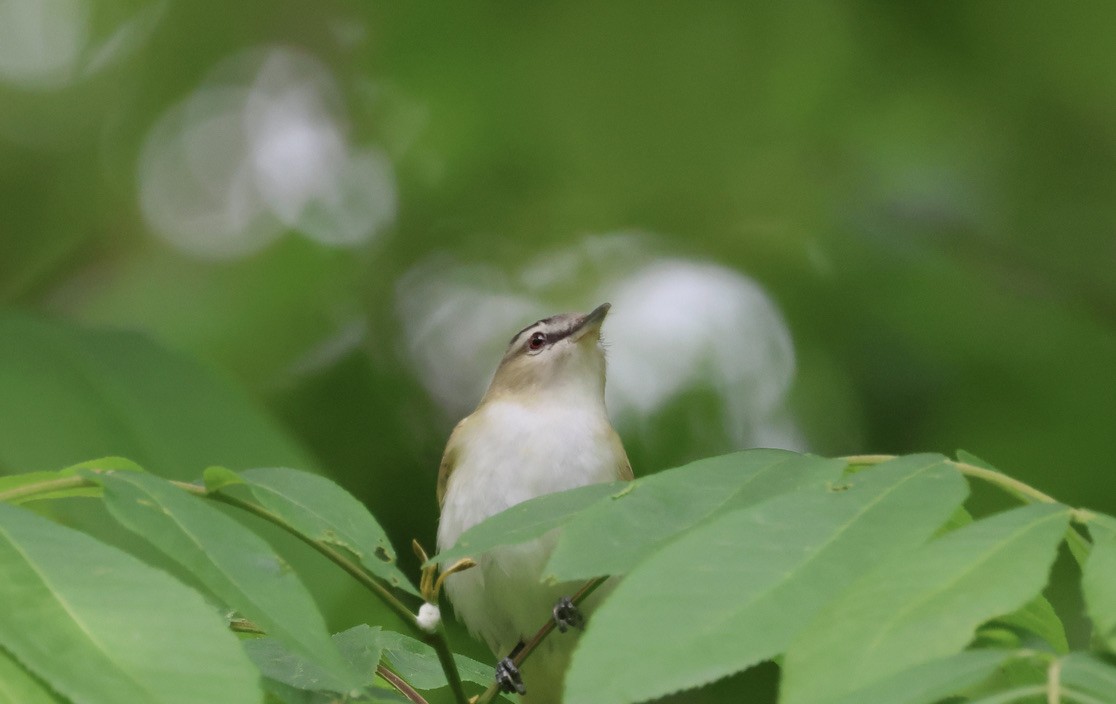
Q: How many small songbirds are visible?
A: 1